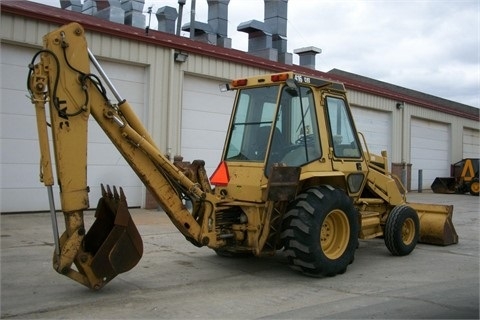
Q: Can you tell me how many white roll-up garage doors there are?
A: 5